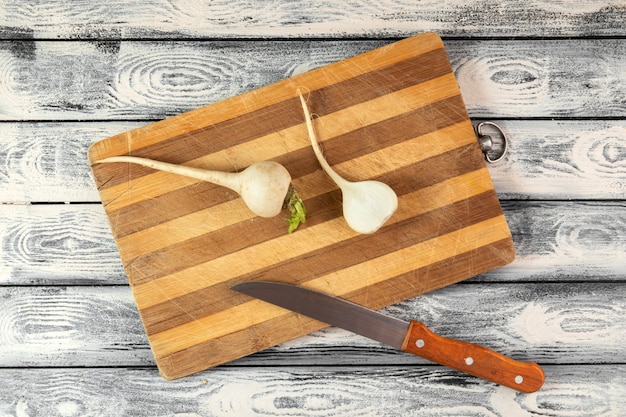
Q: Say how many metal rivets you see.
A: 3